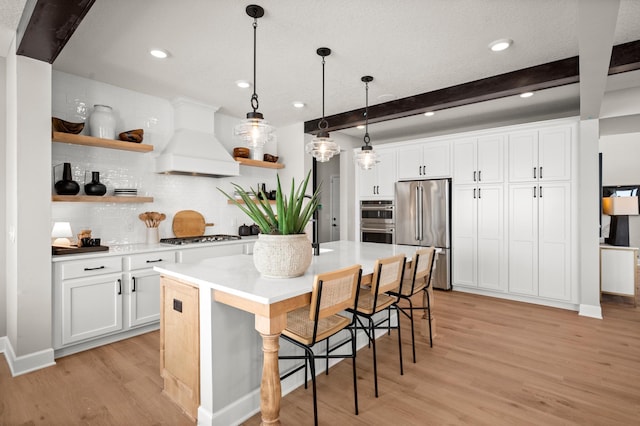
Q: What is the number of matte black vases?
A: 2